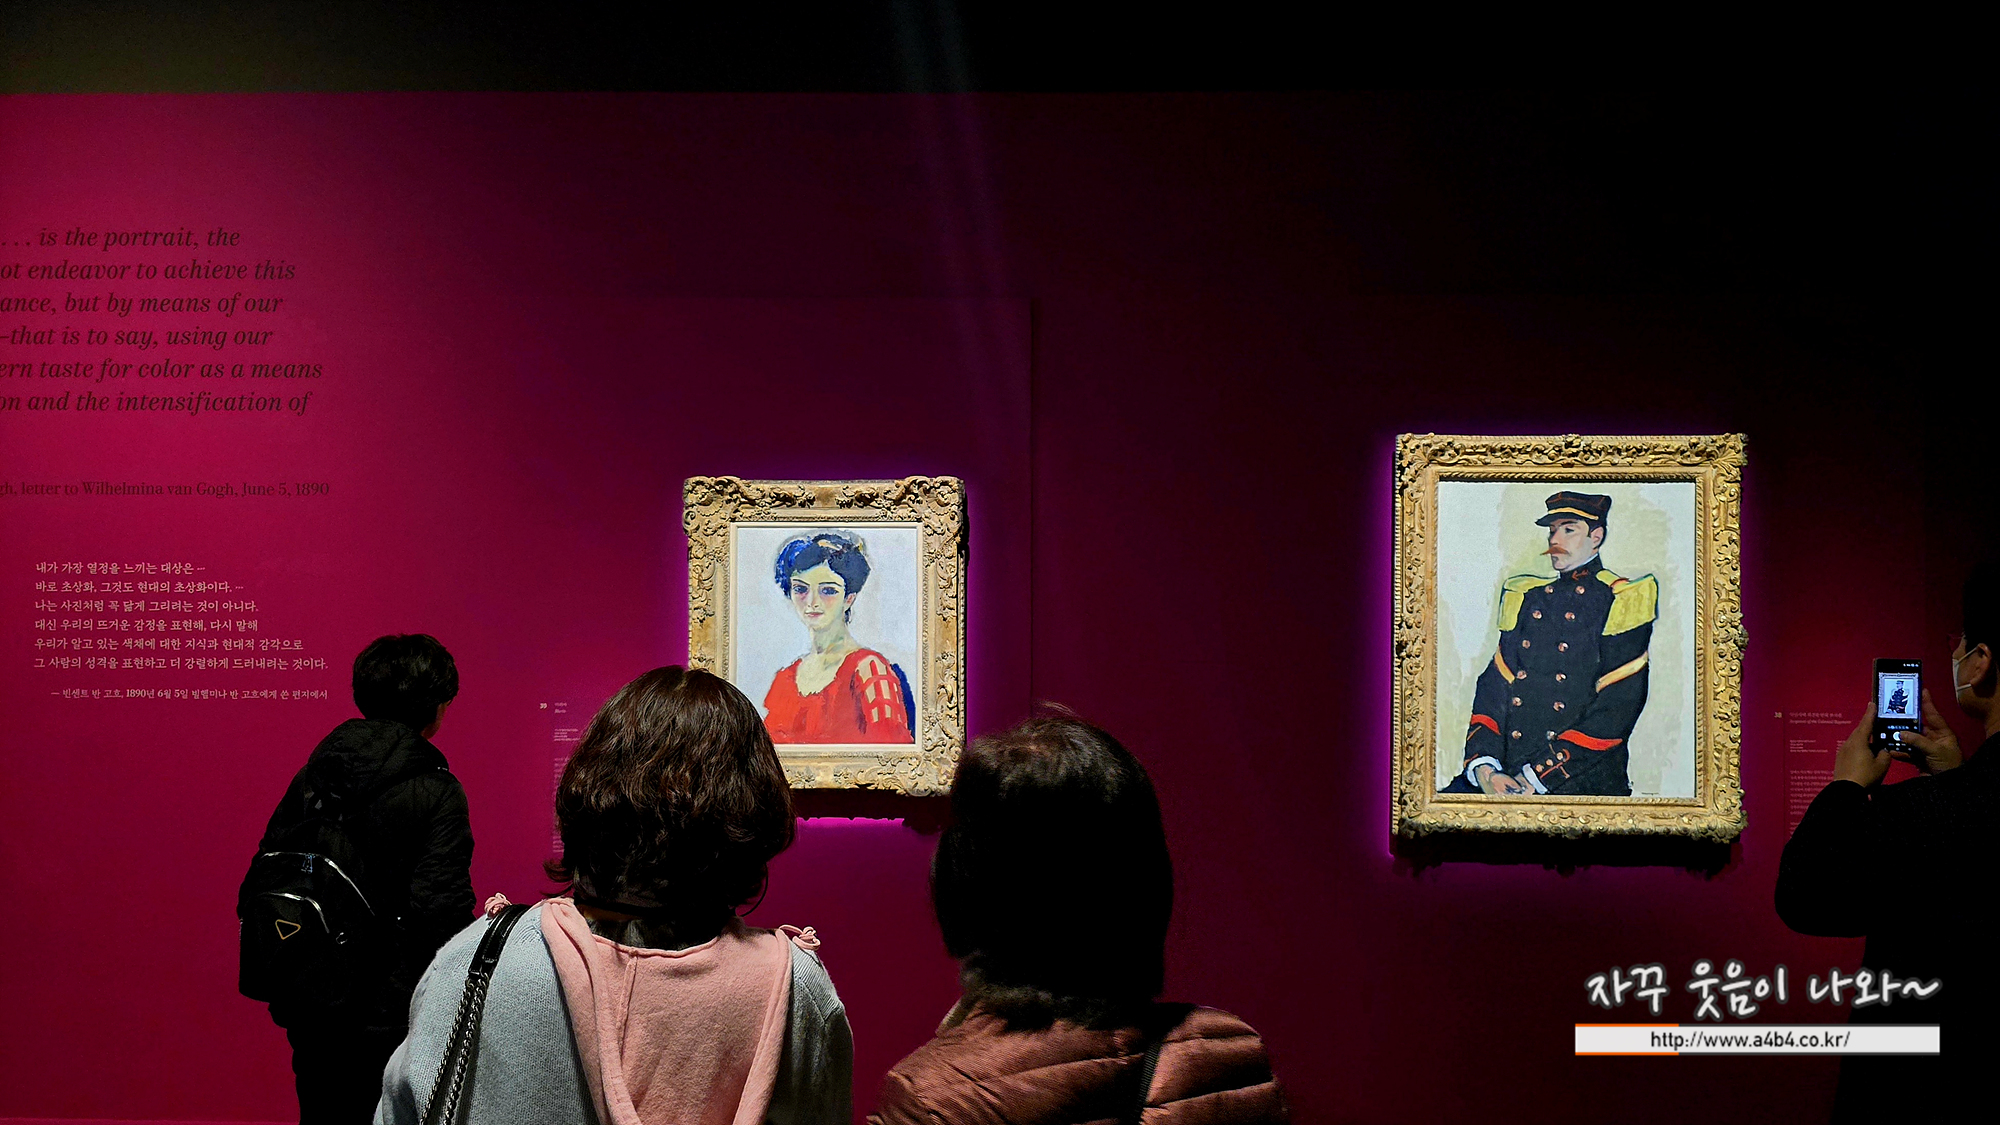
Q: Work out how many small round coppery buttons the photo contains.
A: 15